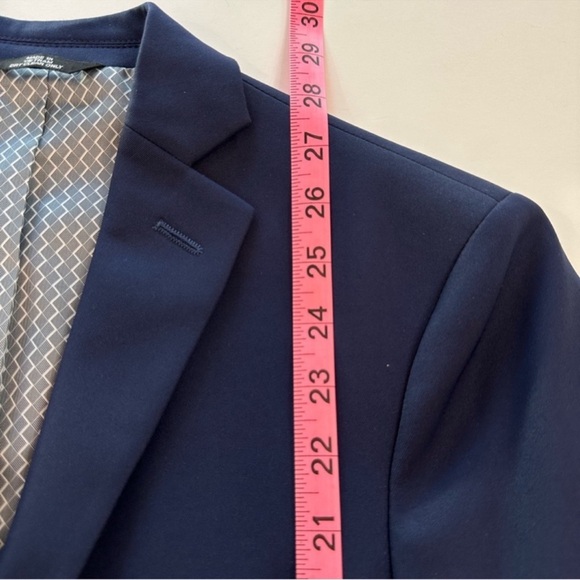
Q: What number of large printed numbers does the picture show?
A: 10